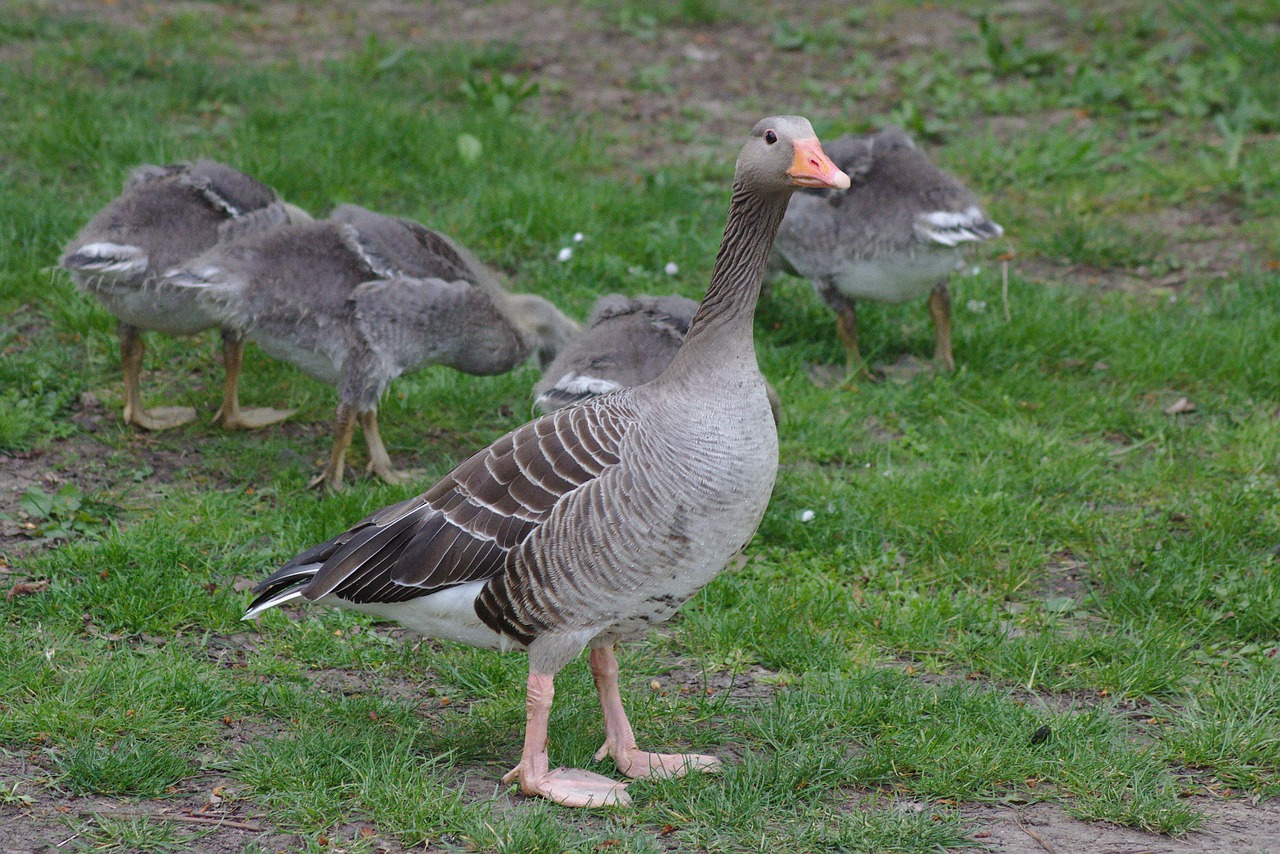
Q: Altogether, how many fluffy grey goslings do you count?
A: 4